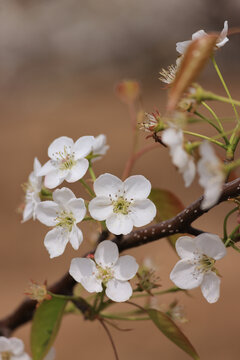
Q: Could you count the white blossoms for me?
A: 11